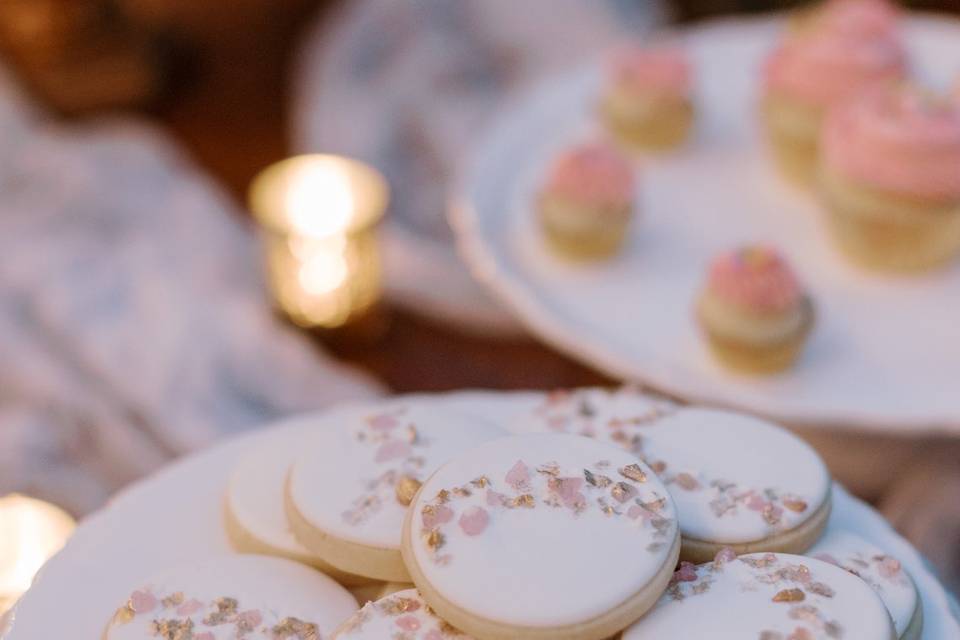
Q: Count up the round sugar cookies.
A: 9